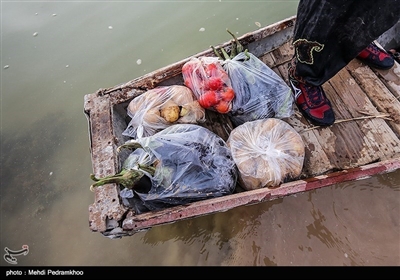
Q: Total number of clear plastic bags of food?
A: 5